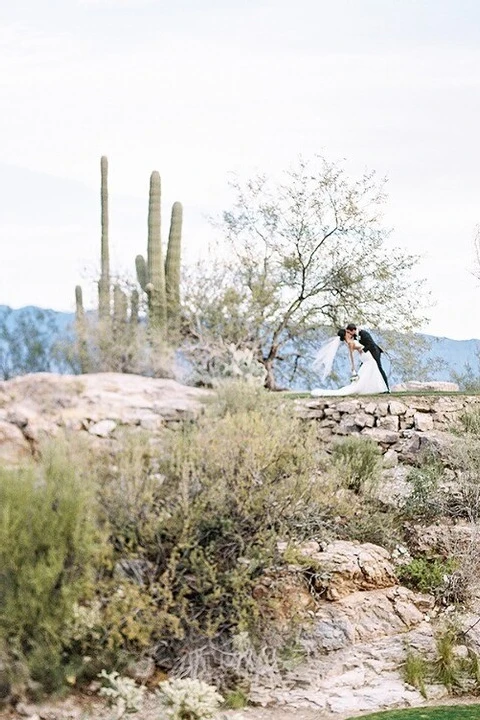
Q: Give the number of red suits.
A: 0